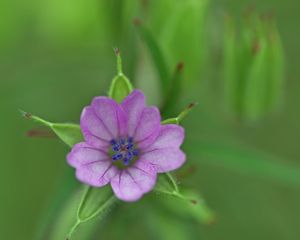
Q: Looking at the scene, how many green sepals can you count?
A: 5